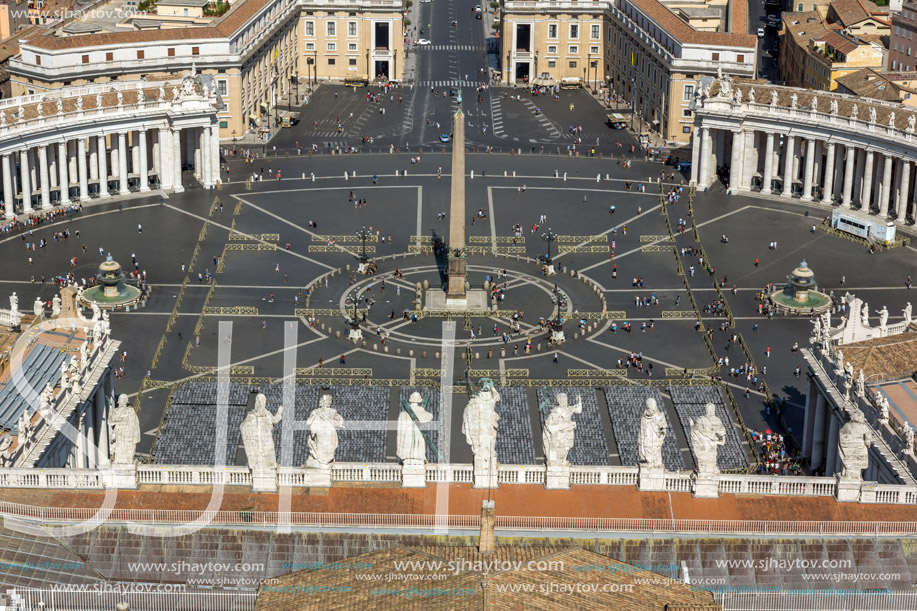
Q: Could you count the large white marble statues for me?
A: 9